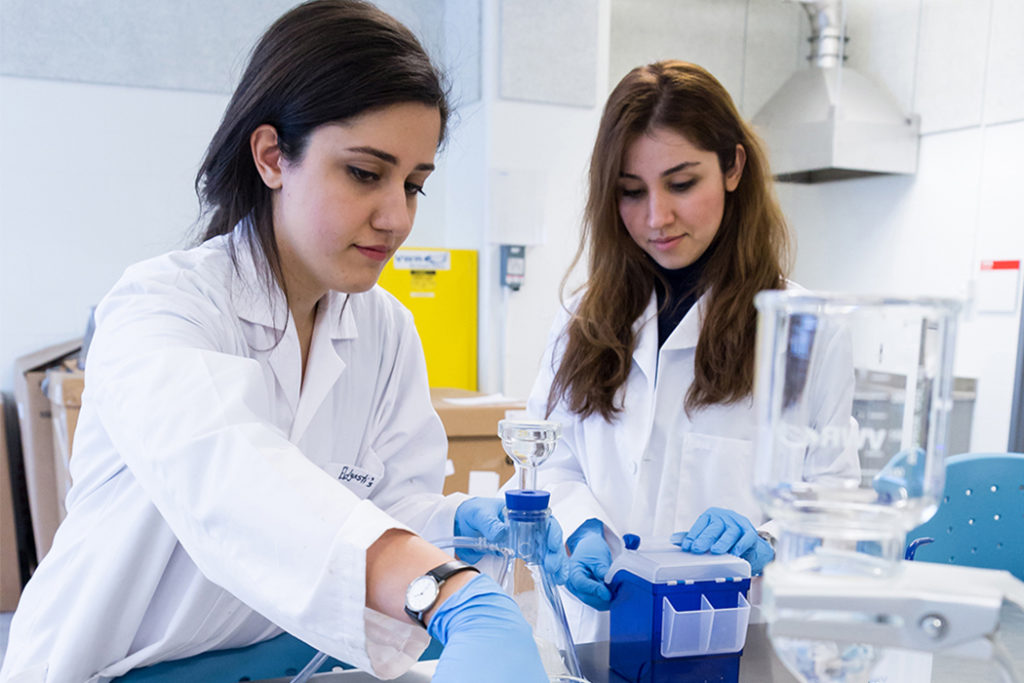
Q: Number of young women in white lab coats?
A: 2